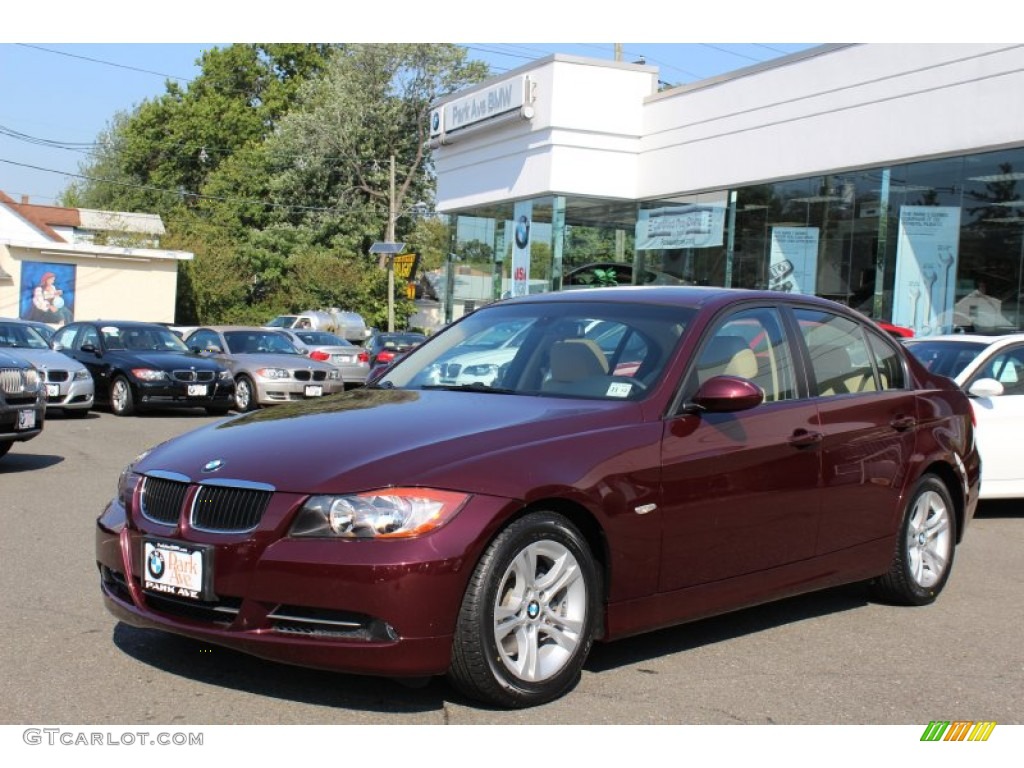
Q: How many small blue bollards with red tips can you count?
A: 0